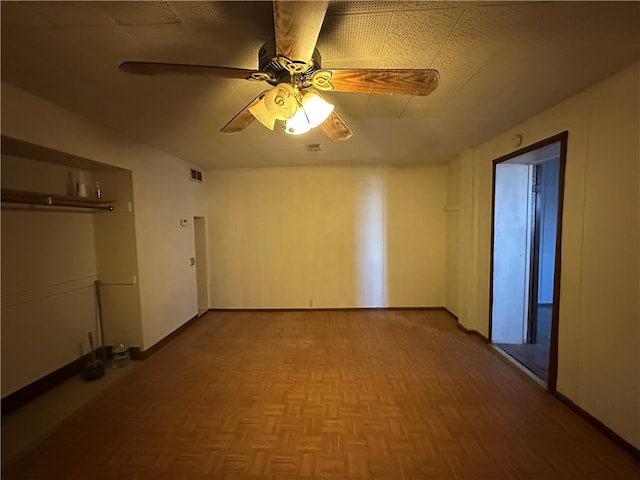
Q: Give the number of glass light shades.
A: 4